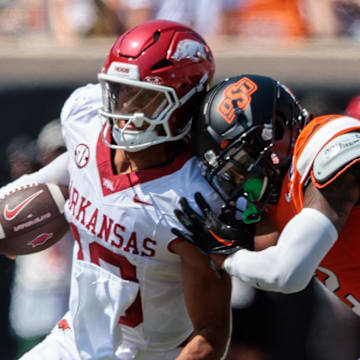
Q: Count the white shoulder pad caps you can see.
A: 1